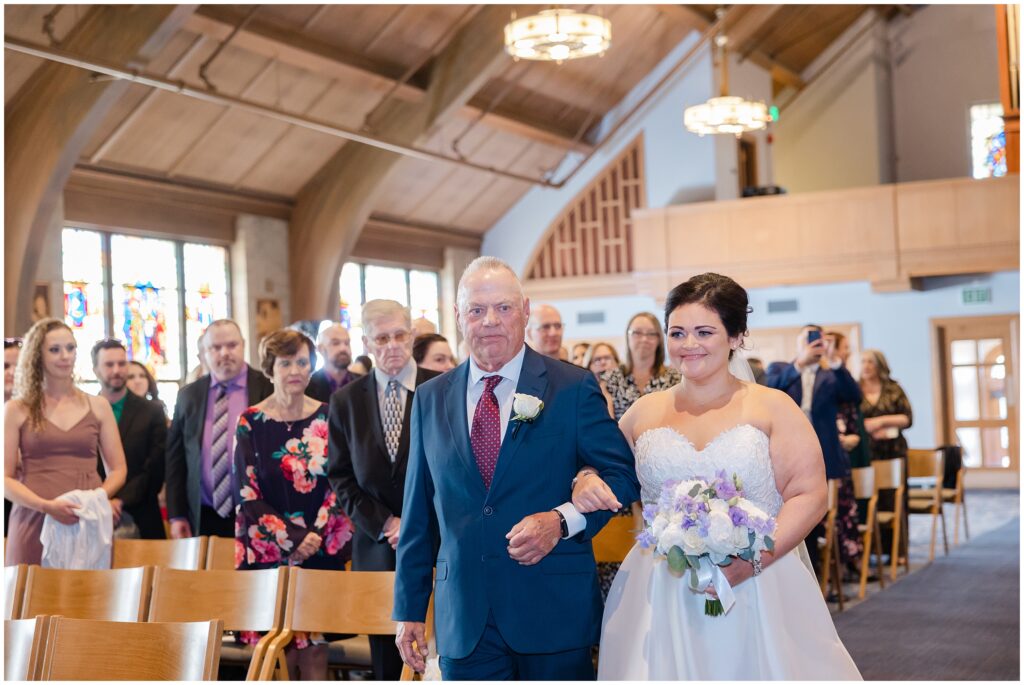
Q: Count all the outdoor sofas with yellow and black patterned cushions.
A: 0